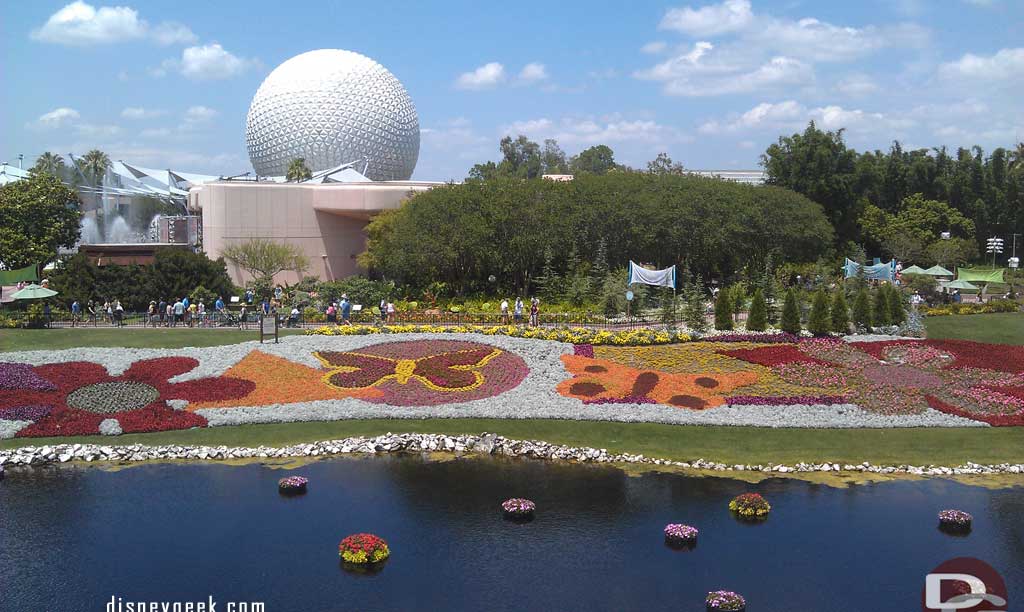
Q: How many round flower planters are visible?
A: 7